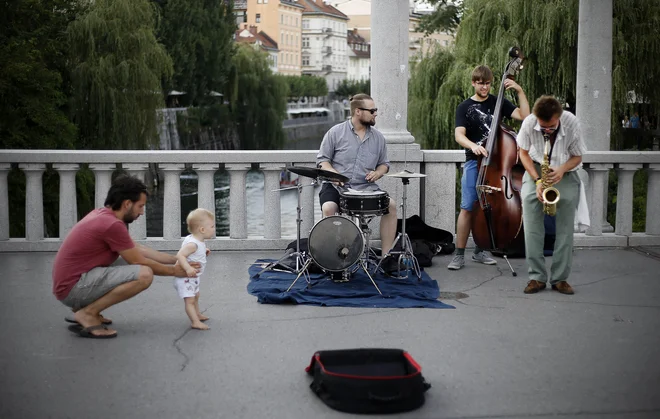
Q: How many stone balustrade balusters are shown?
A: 13